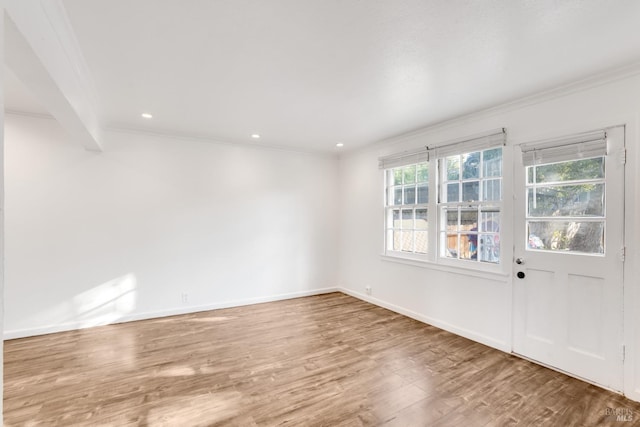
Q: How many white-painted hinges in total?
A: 3